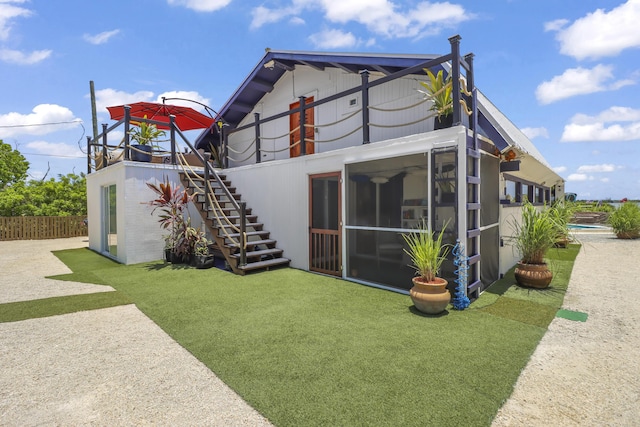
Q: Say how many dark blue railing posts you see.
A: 12